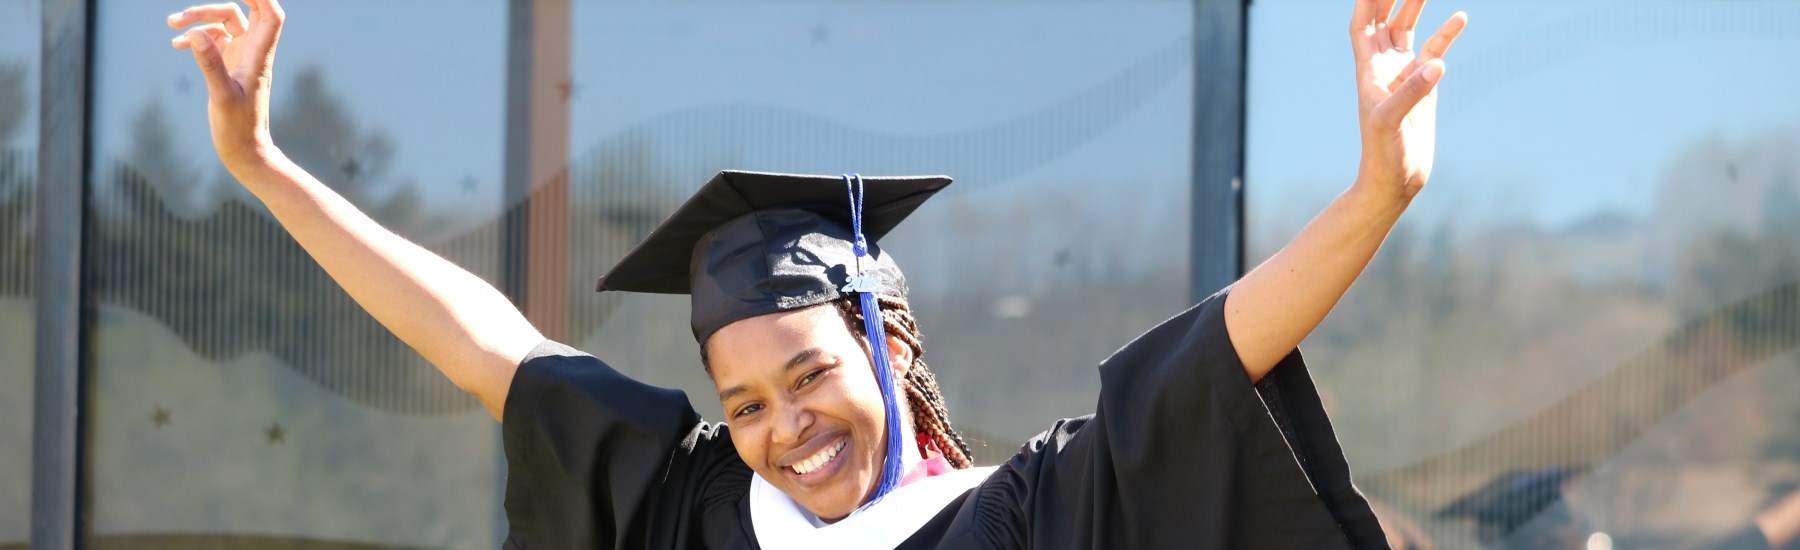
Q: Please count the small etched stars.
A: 8